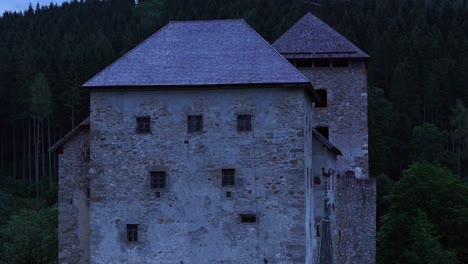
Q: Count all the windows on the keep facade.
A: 7